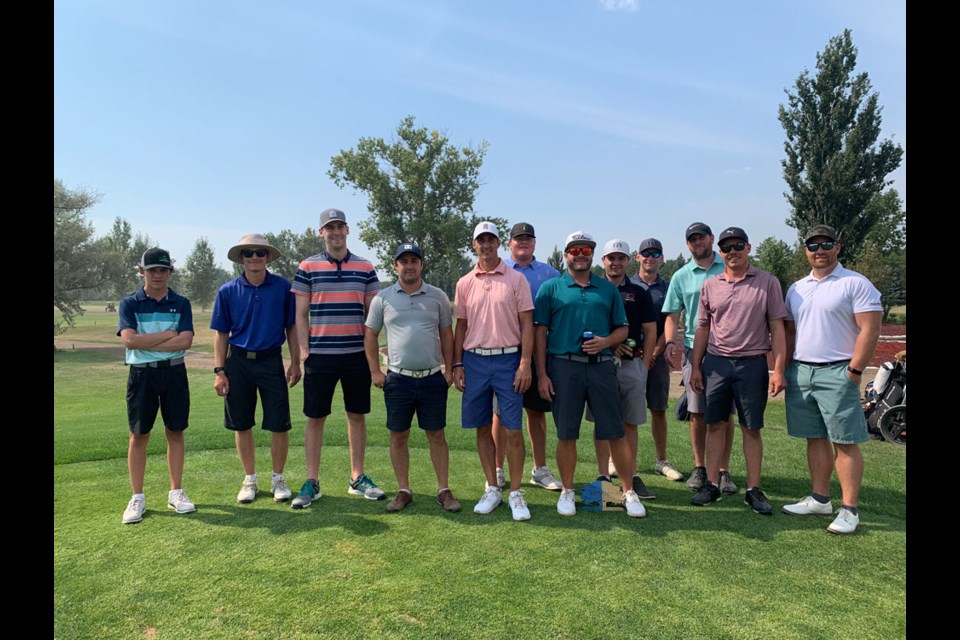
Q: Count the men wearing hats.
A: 12